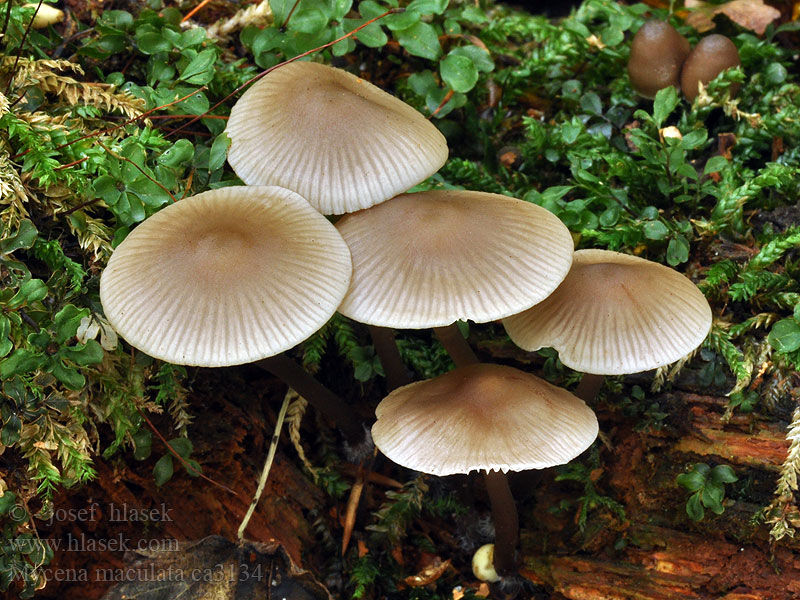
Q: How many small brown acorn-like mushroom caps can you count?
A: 2